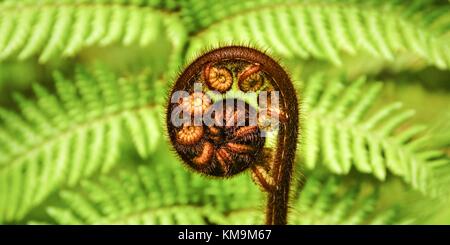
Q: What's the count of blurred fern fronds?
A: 6